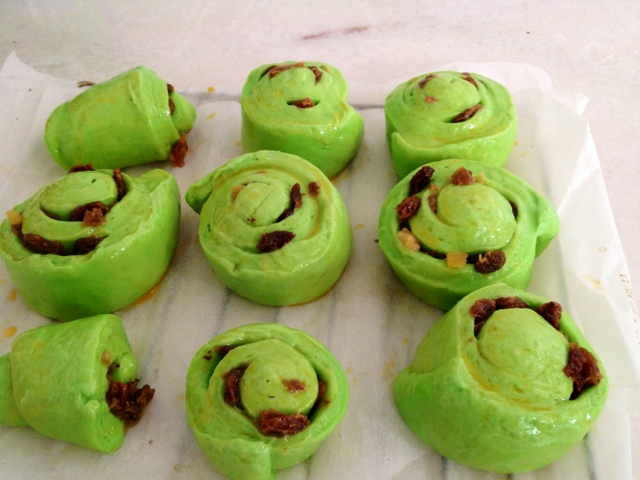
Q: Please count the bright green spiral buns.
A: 9